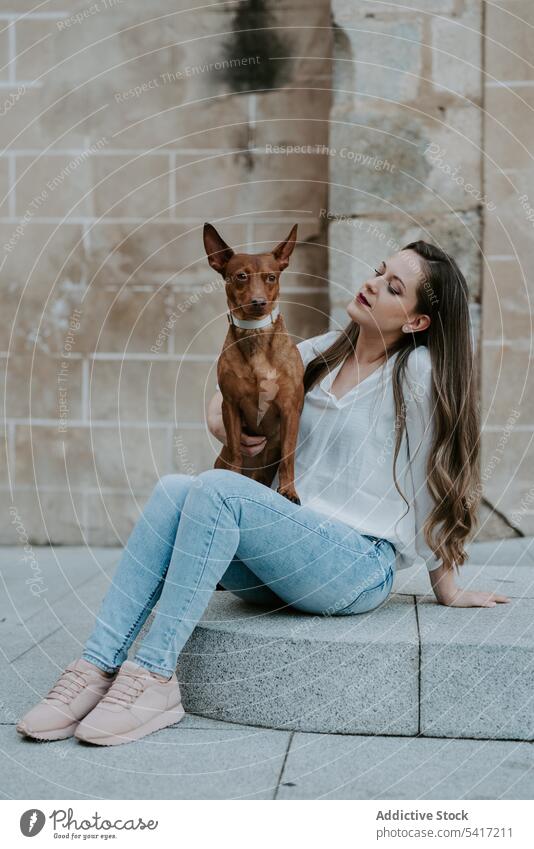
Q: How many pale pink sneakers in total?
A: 2